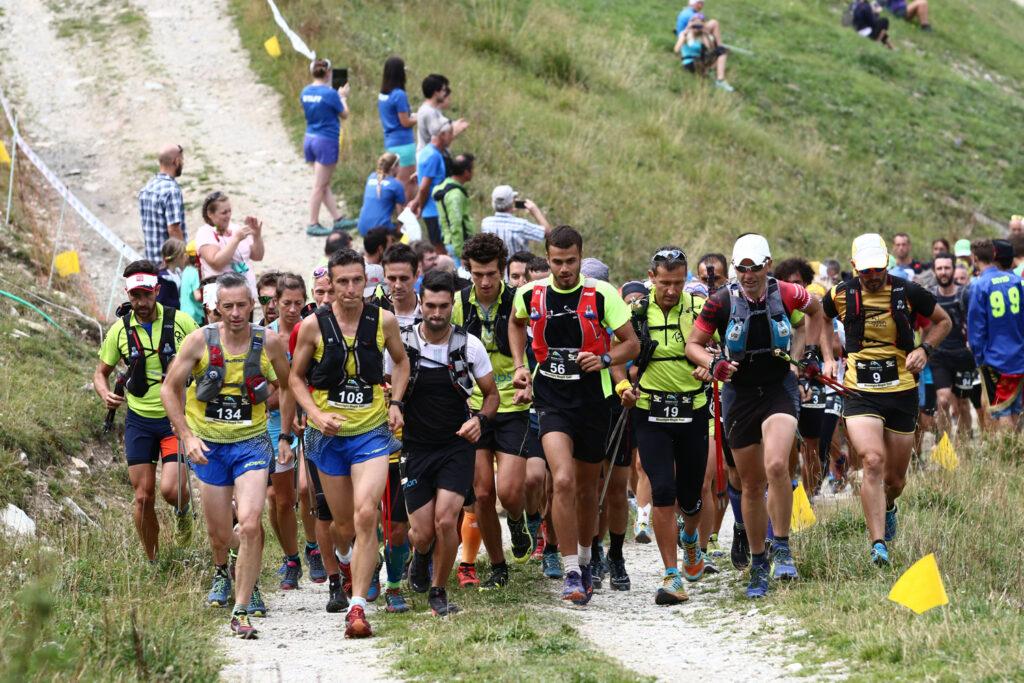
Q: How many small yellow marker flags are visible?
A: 6